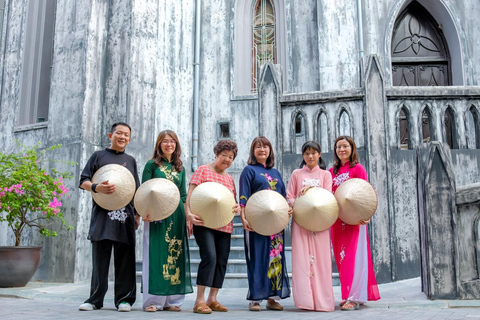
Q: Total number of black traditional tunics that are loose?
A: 1